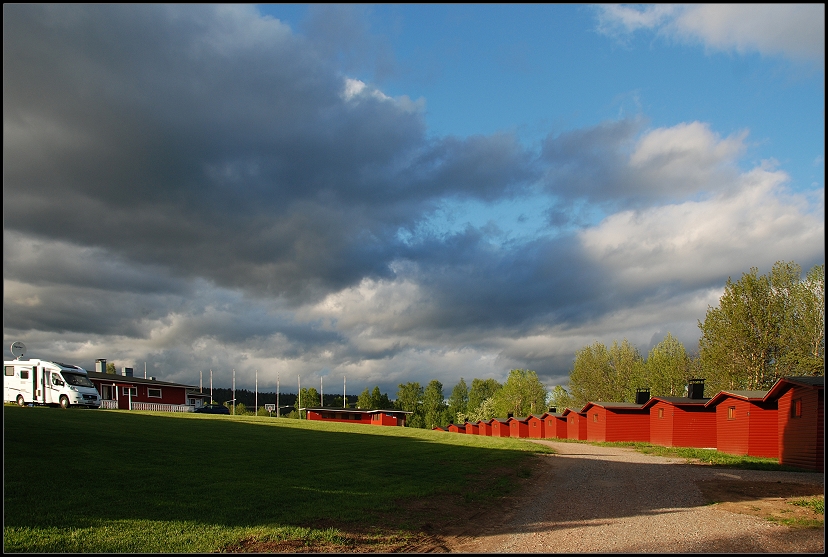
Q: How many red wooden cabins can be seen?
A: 13